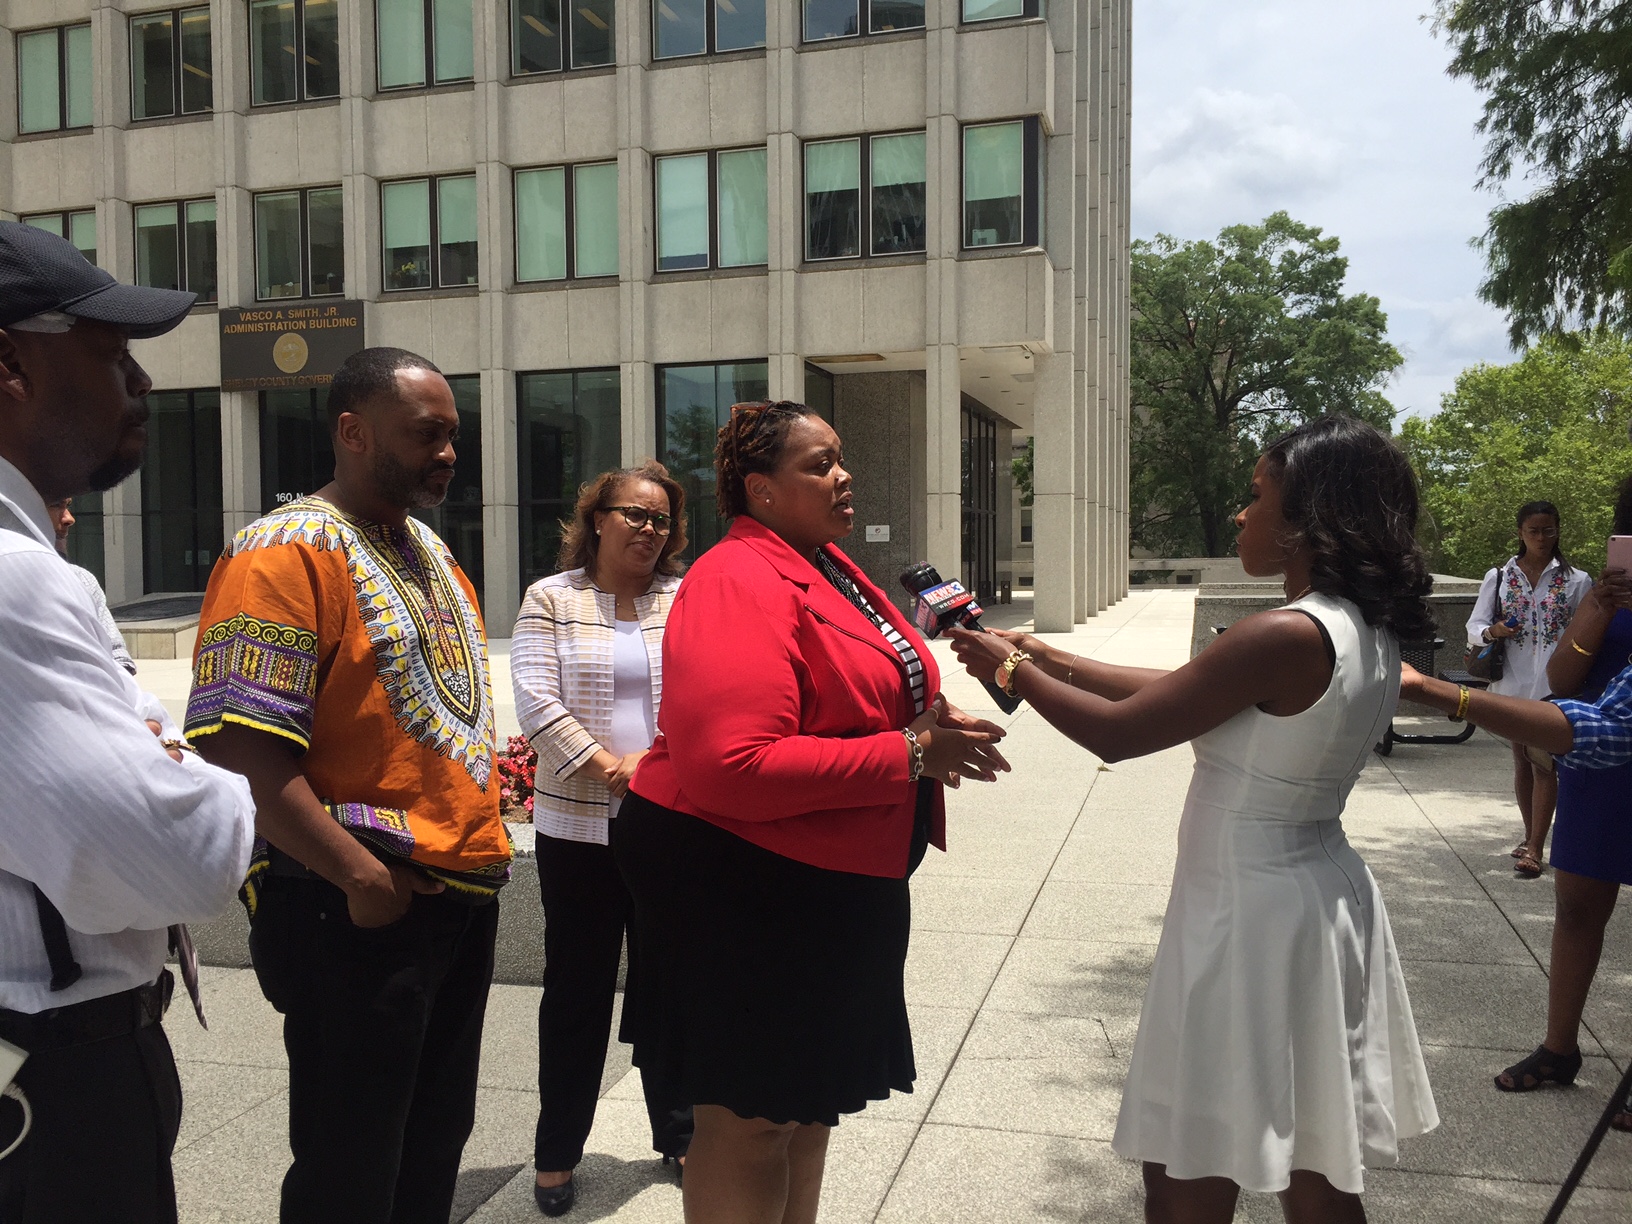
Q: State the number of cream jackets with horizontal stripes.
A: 1